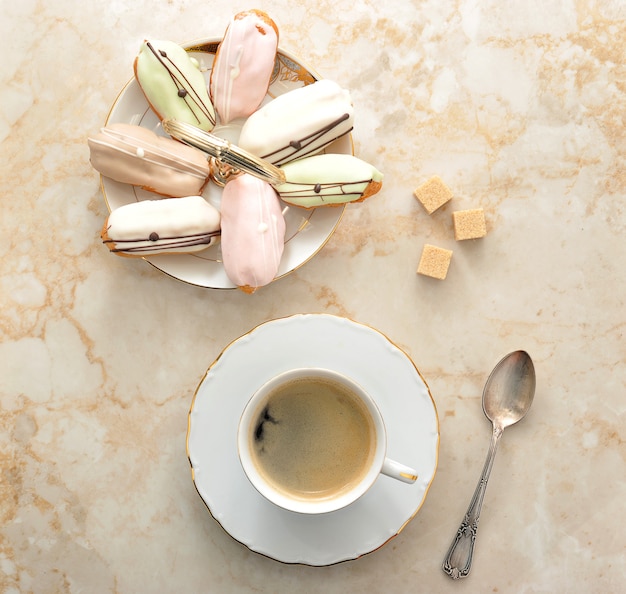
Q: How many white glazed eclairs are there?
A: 2